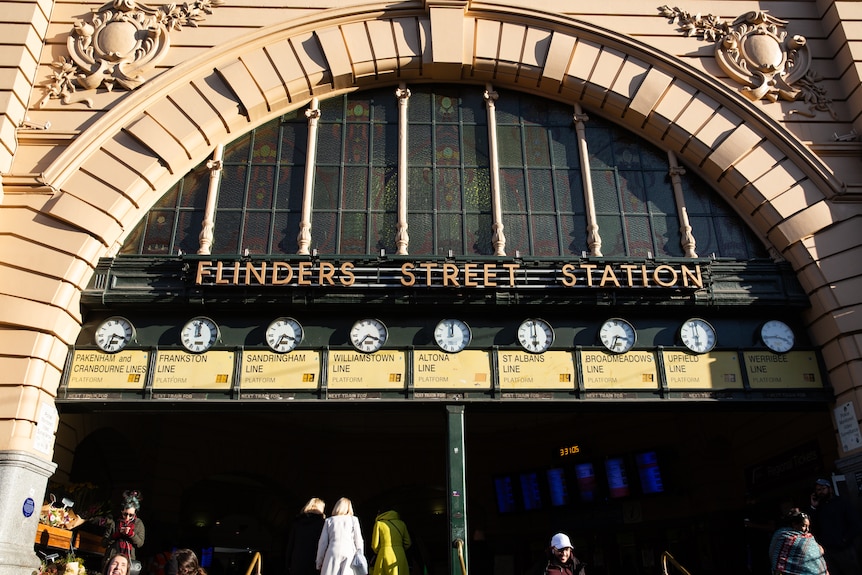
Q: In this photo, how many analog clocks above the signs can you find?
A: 9